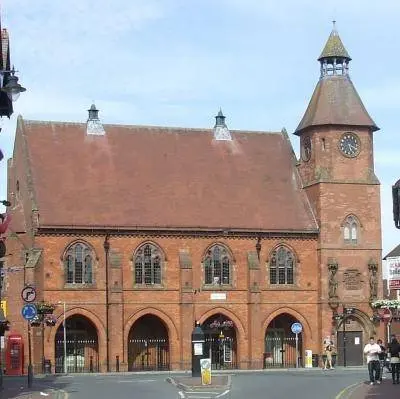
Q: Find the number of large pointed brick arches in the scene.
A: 4